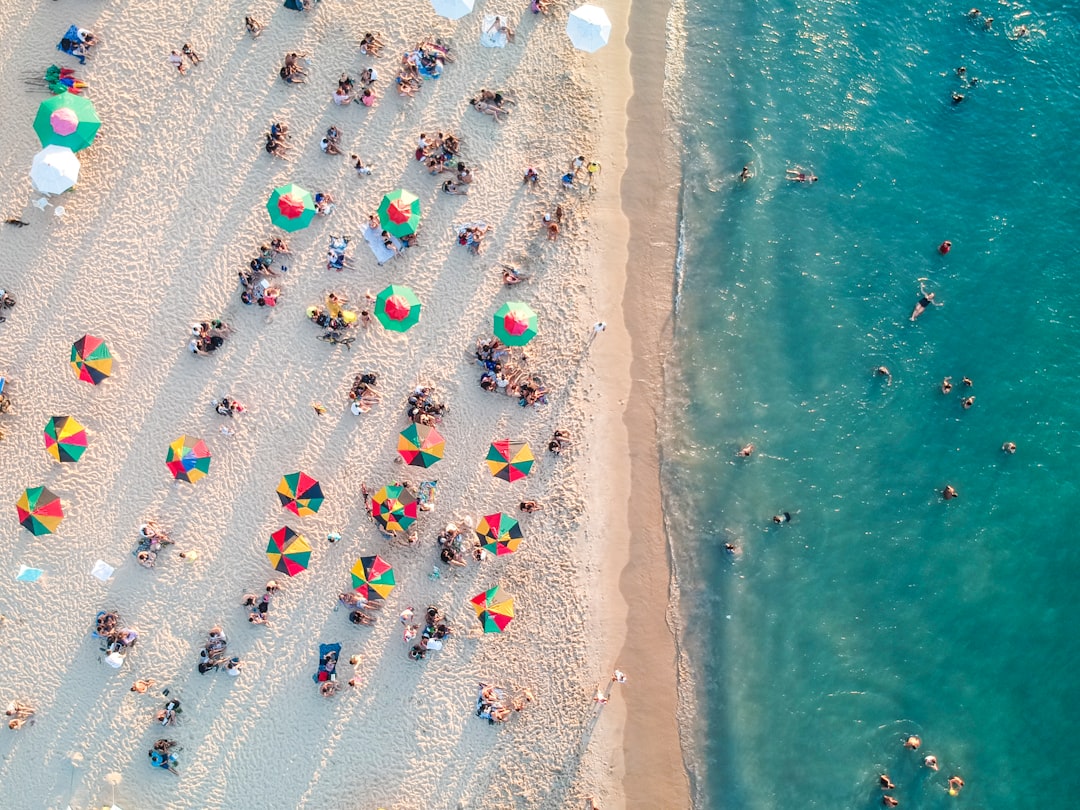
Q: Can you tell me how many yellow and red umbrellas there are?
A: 12